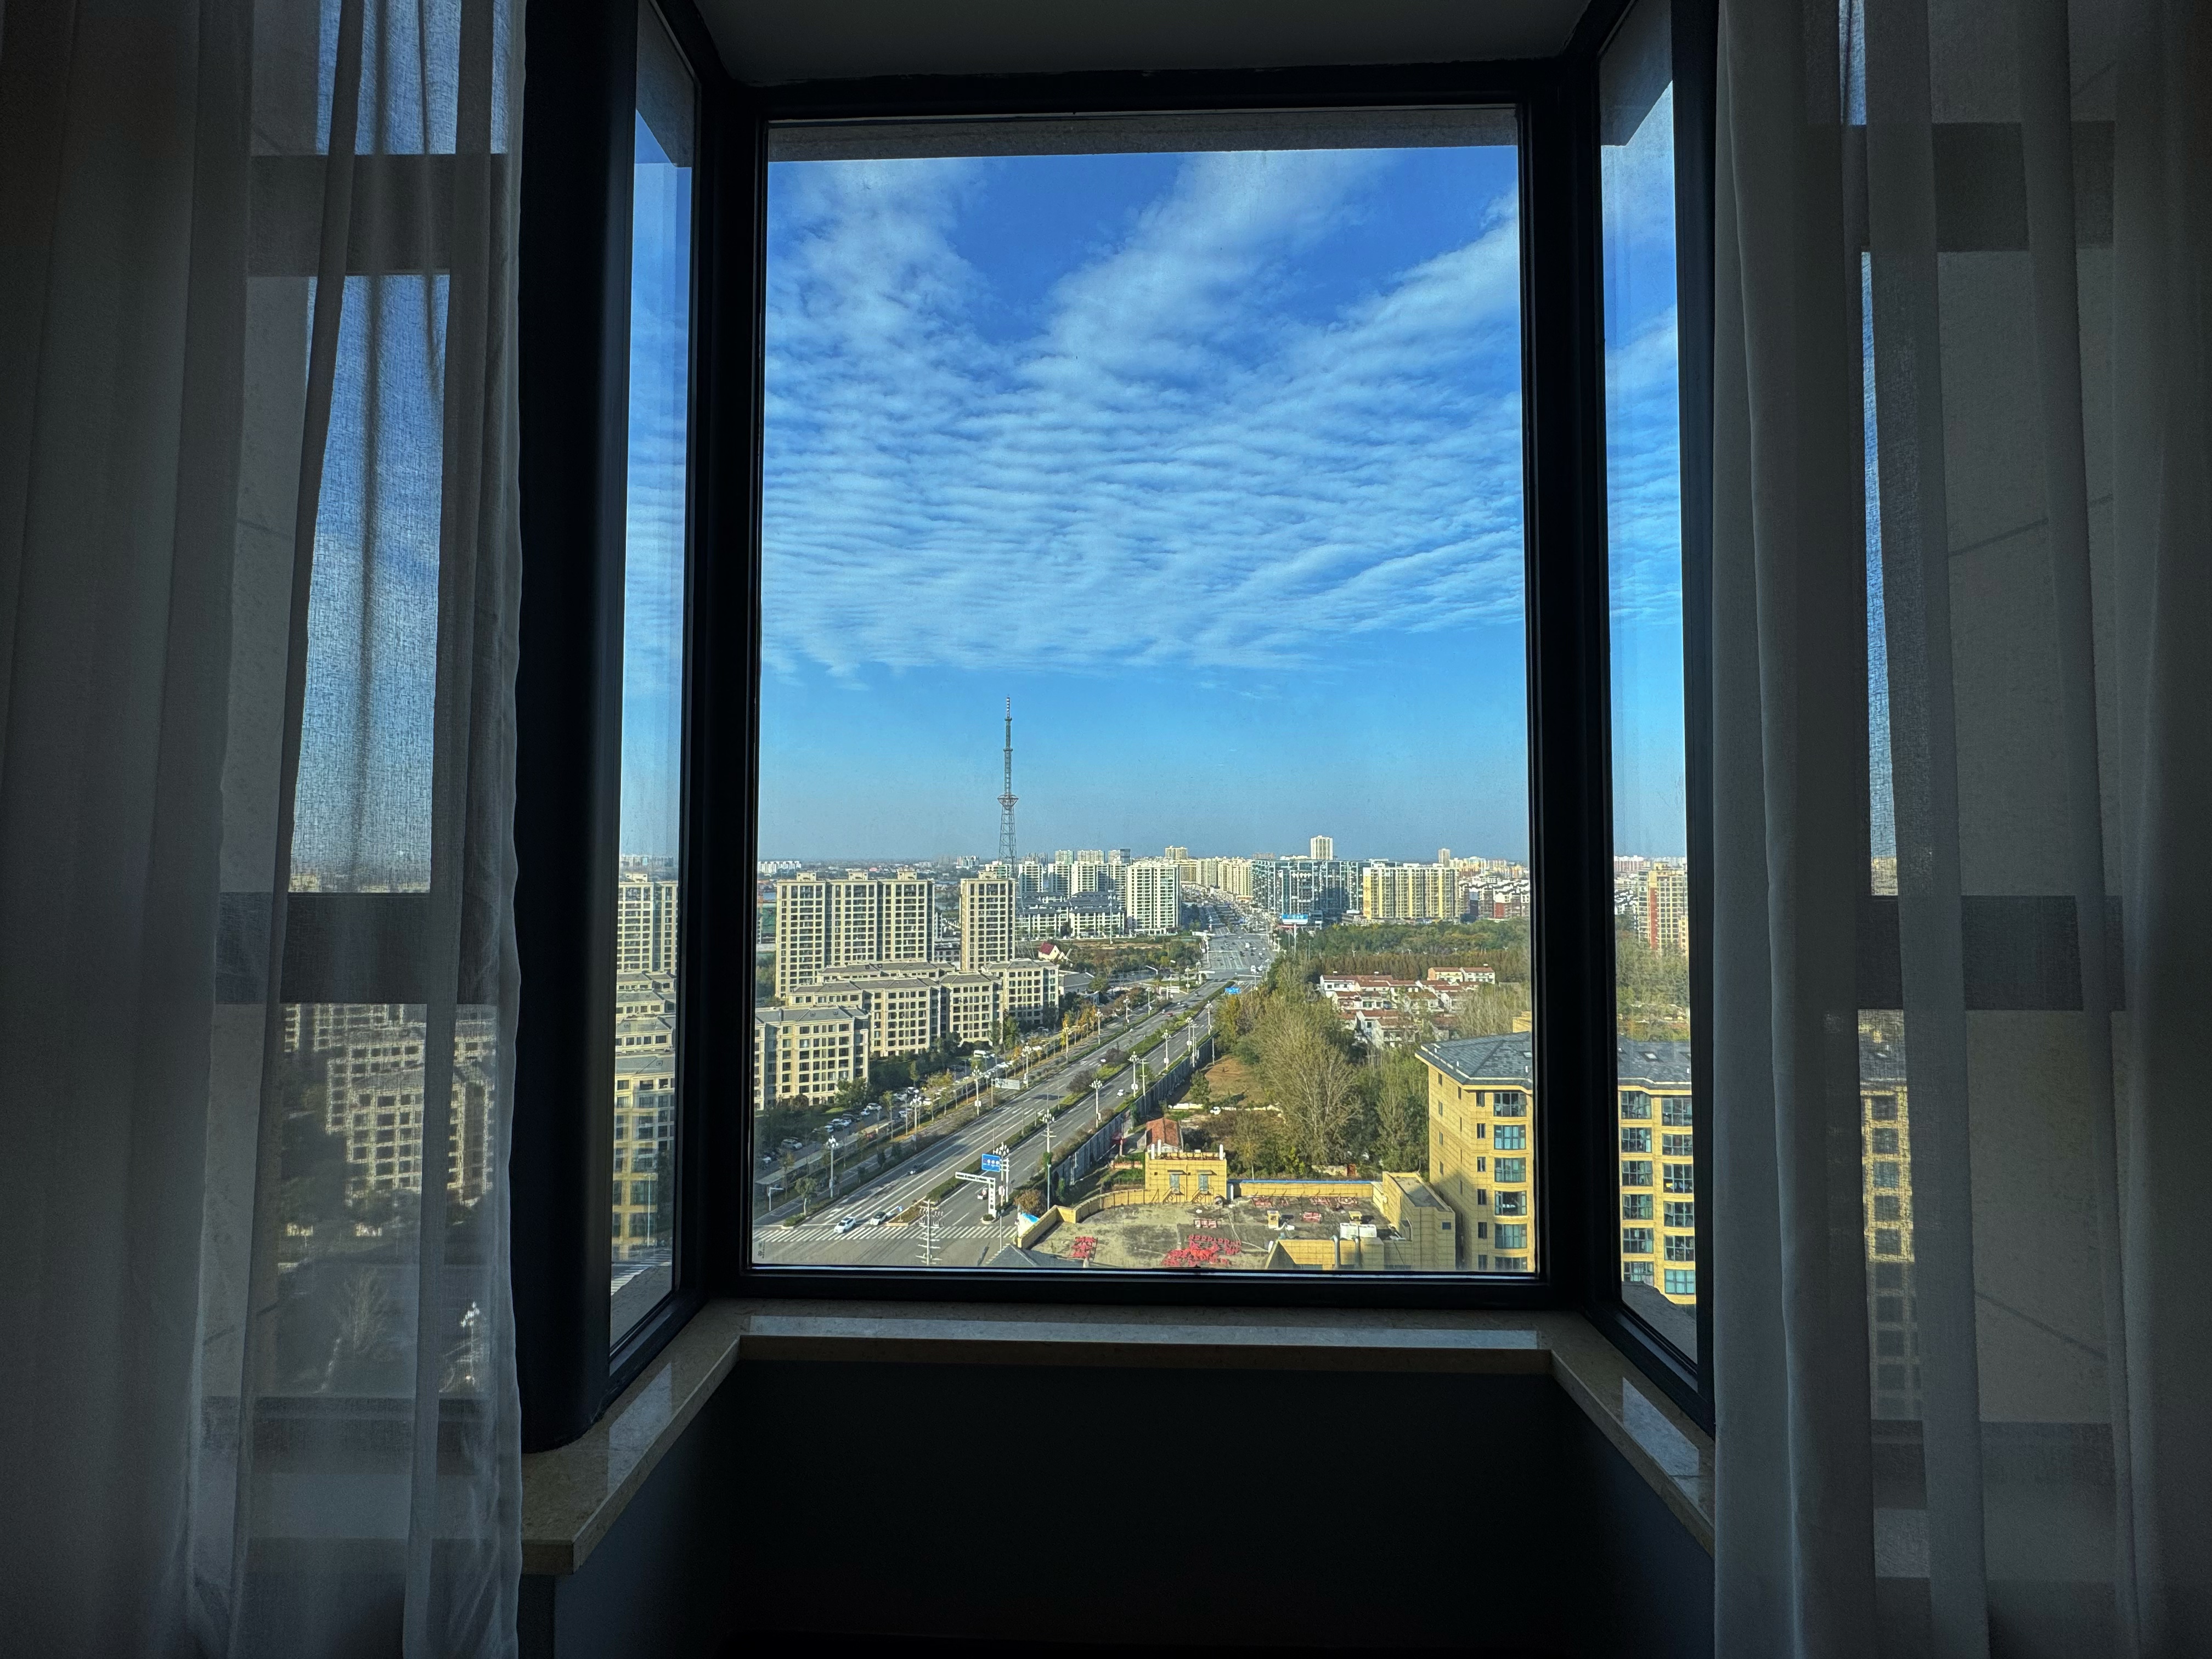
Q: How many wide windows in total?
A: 1